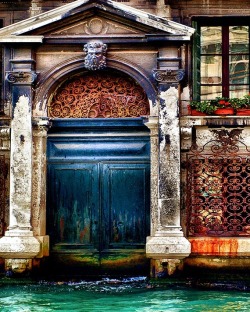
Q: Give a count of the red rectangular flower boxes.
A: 3